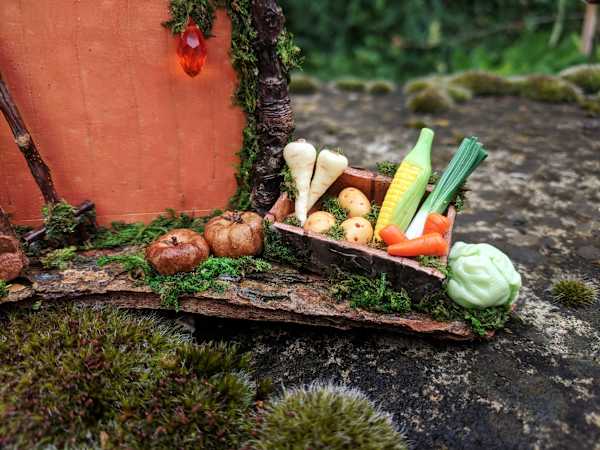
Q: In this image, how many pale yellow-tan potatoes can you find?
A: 3